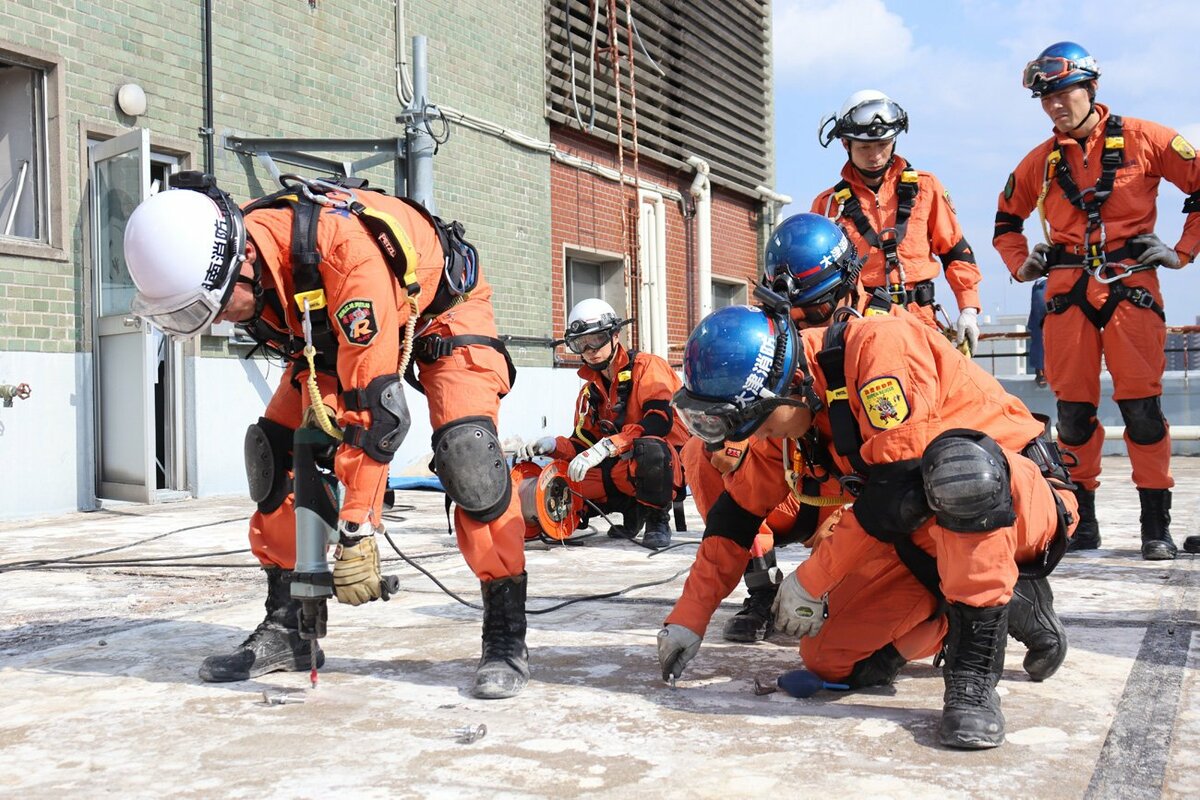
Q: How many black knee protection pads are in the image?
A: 6